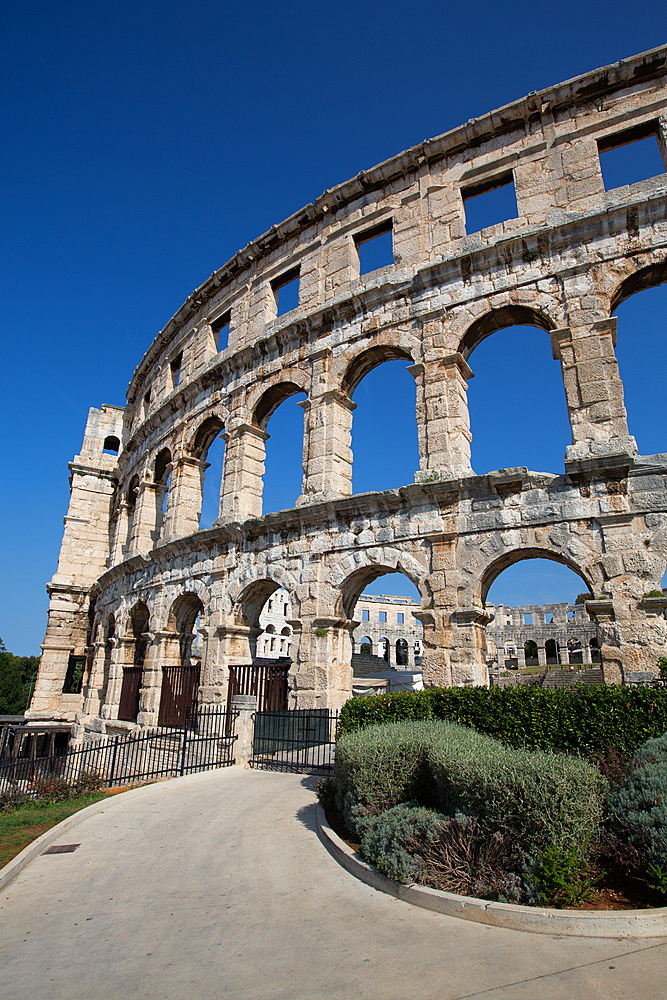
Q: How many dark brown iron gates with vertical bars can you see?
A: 3